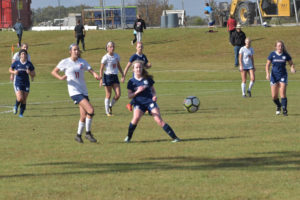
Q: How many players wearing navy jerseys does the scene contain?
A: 4